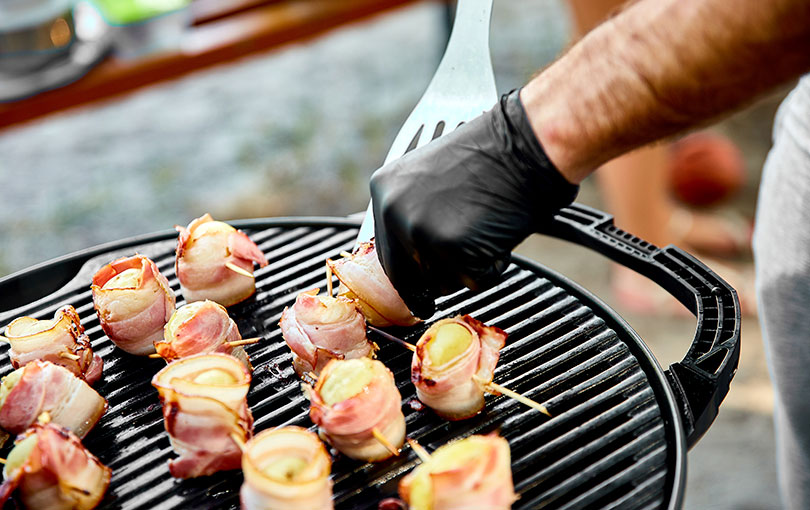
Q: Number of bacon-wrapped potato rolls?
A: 13